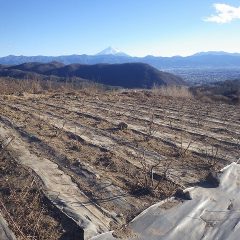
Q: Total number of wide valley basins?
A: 1